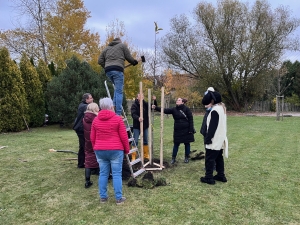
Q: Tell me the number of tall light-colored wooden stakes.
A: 3